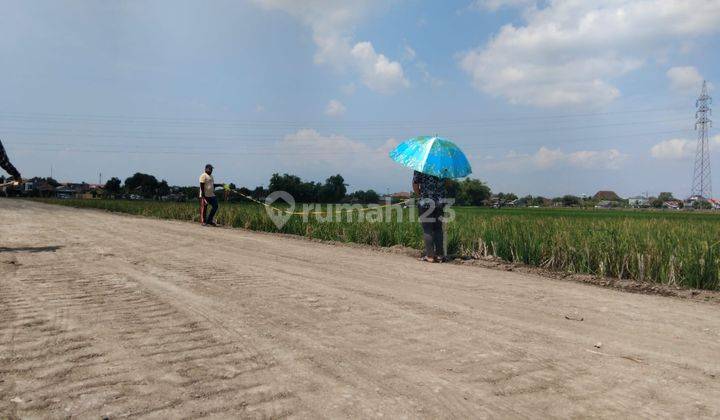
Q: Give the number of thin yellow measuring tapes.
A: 1